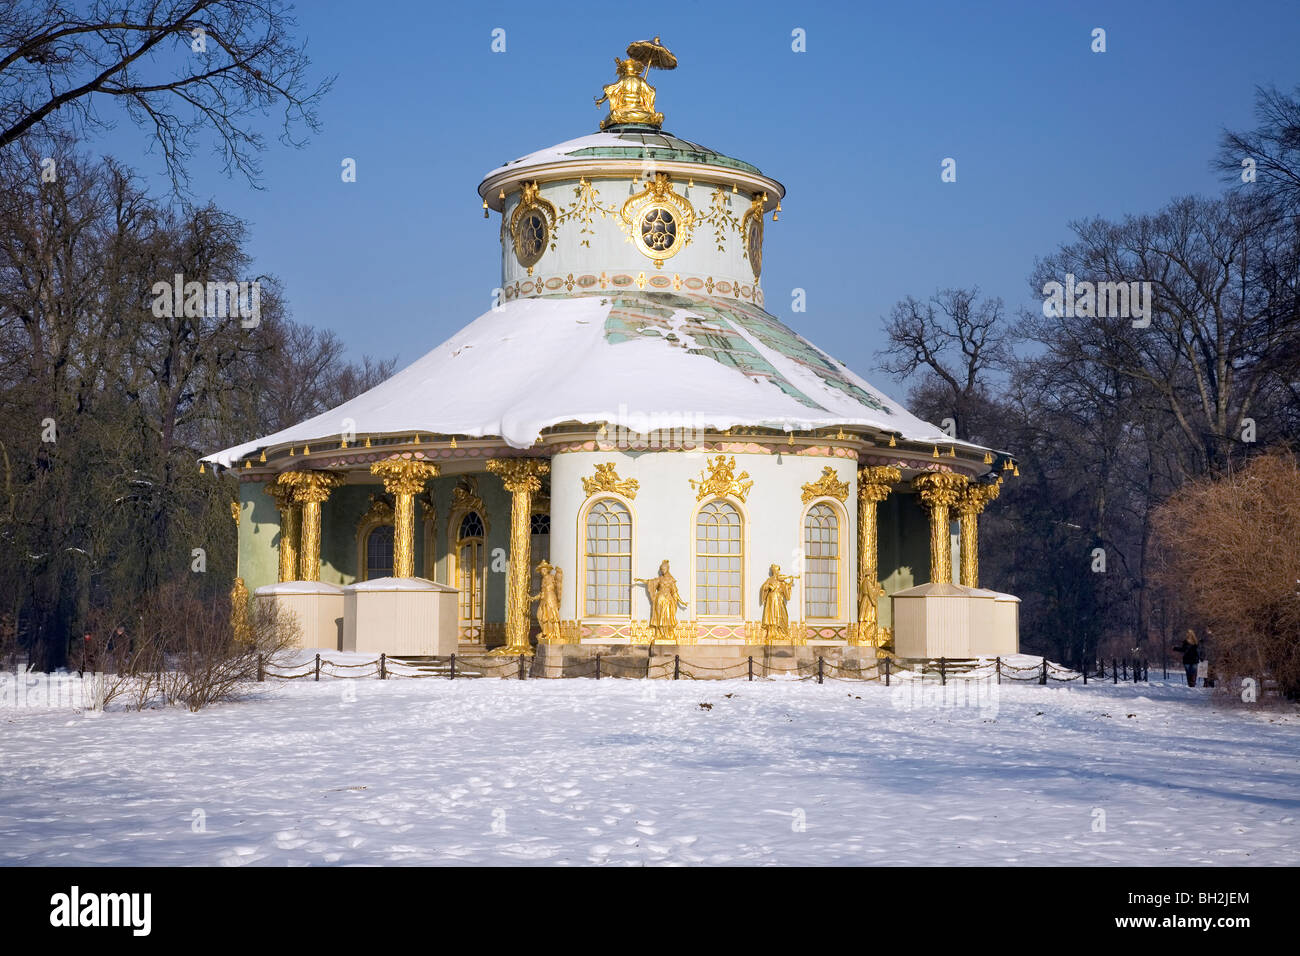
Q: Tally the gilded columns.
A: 7